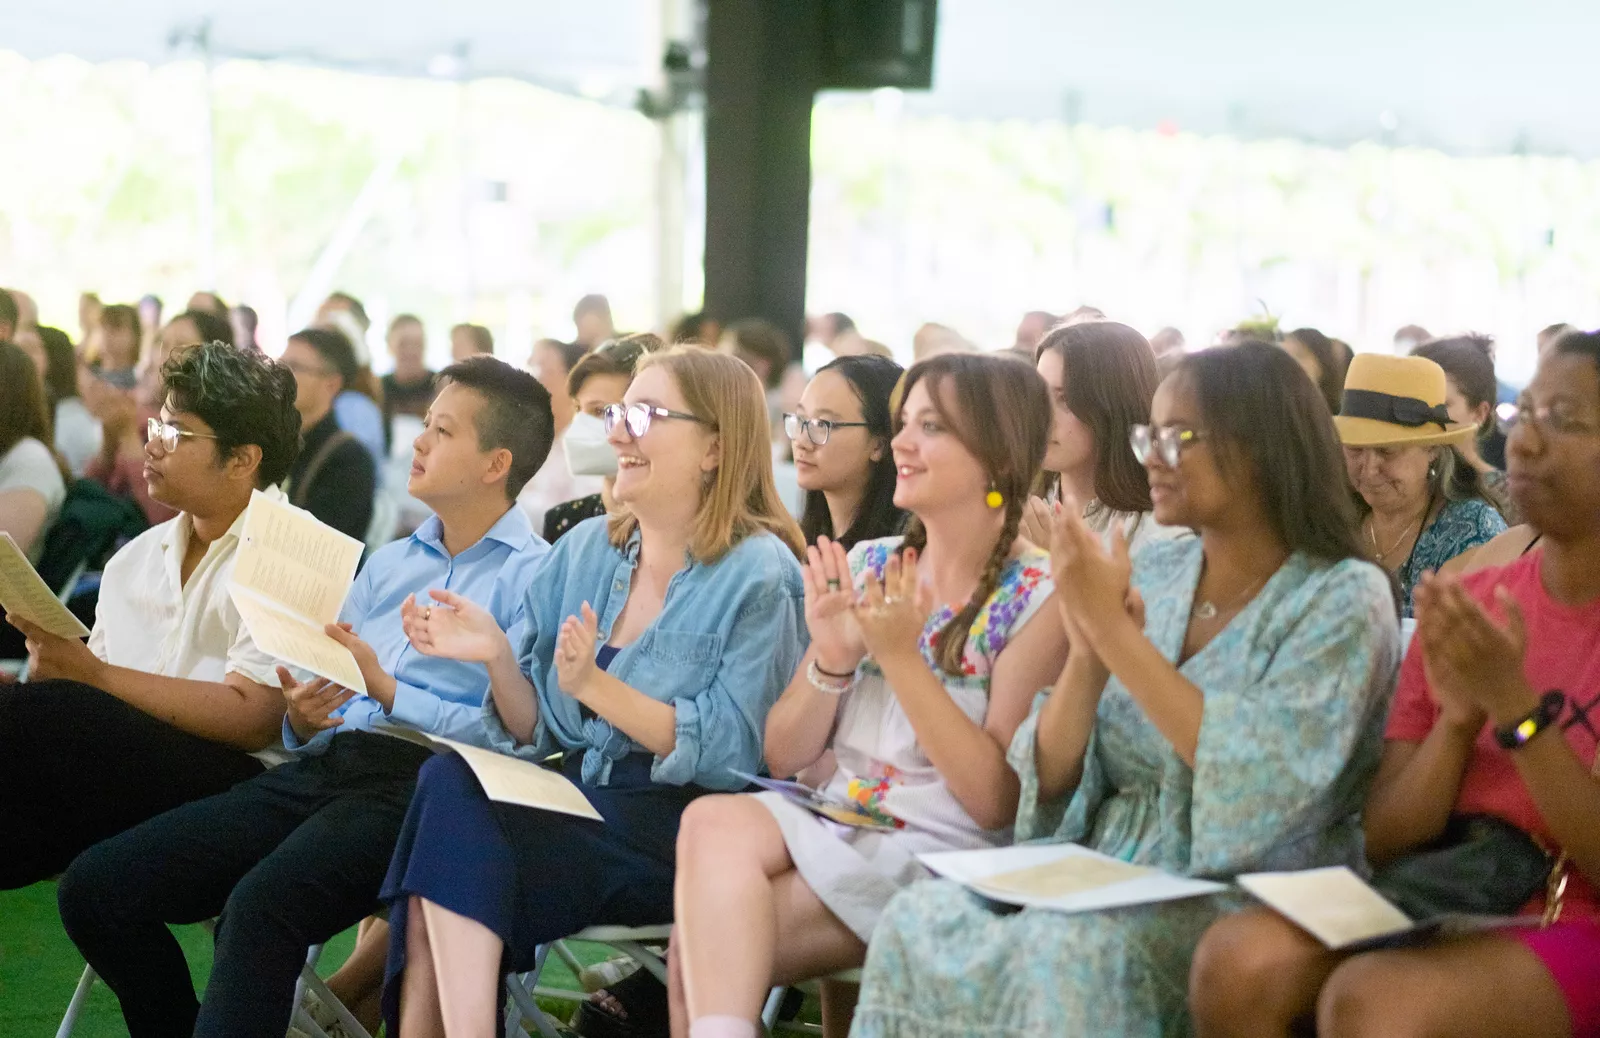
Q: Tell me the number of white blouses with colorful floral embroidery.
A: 1